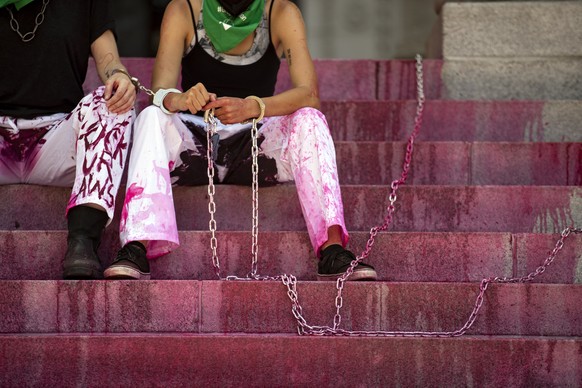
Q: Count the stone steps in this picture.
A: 7